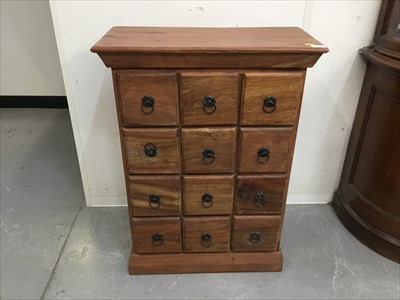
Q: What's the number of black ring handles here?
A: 12